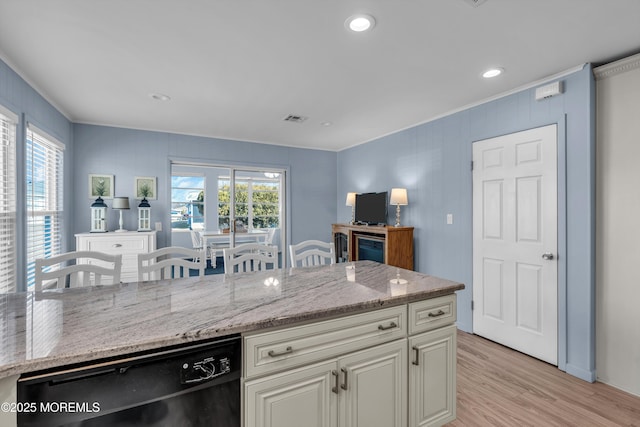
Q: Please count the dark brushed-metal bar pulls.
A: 6